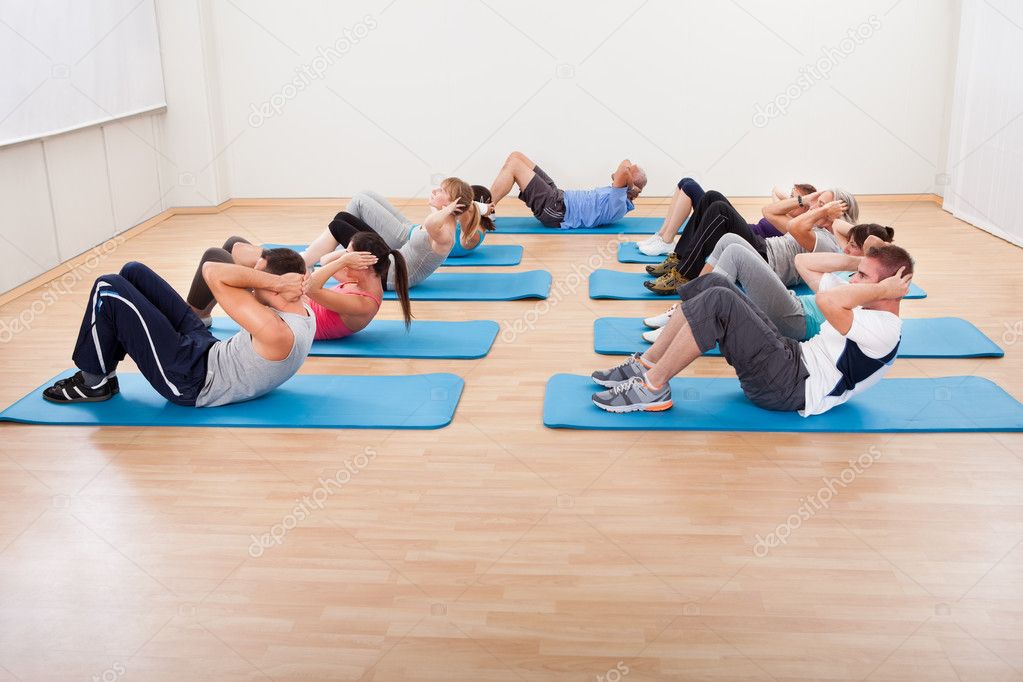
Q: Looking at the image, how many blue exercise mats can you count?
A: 9